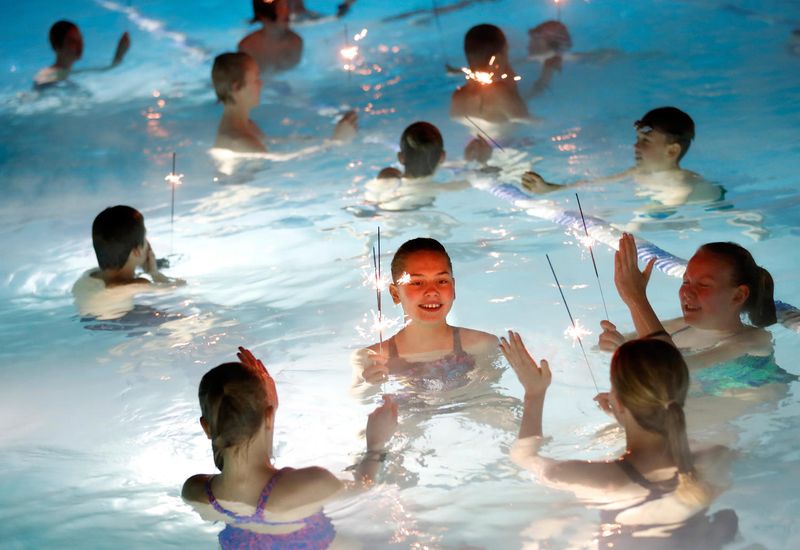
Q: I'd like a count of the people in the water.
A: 13